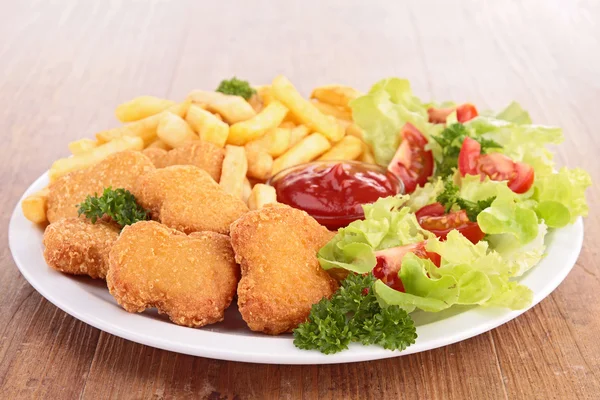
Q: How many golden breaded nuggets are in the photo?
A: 6